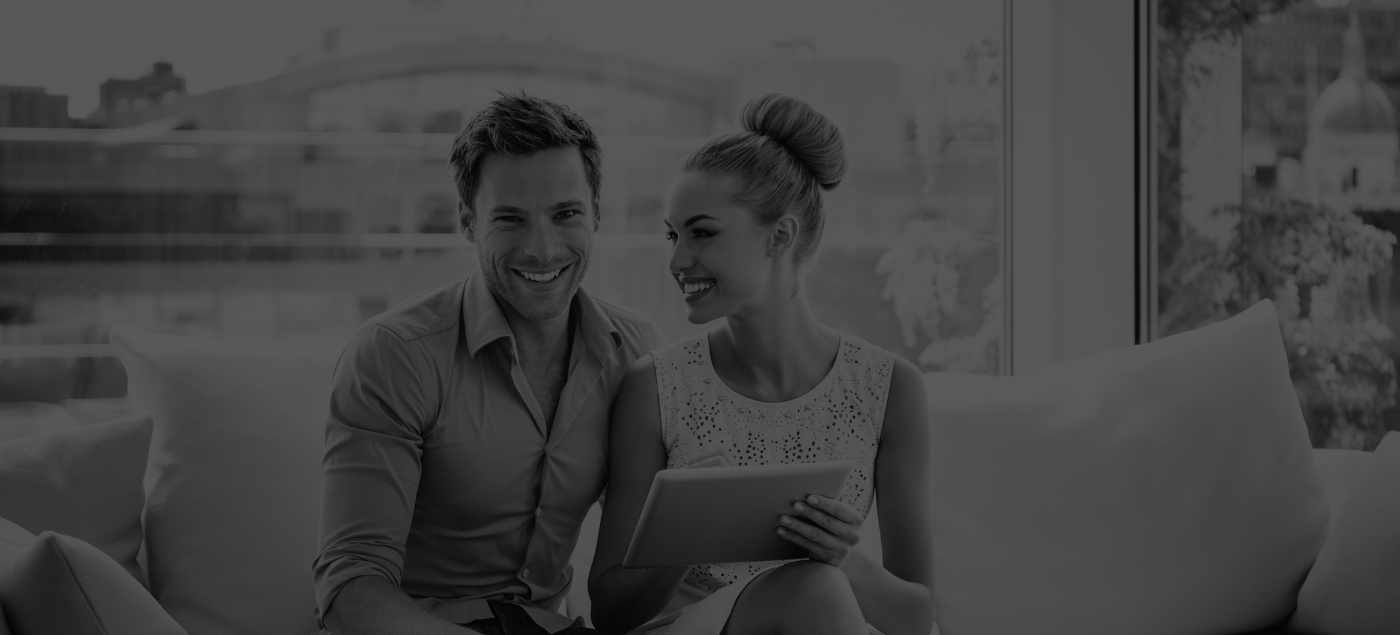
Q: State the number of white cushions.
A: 5